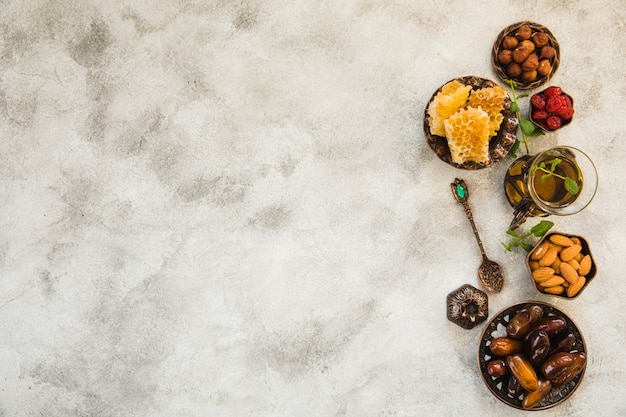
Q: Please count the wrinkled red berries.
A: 7